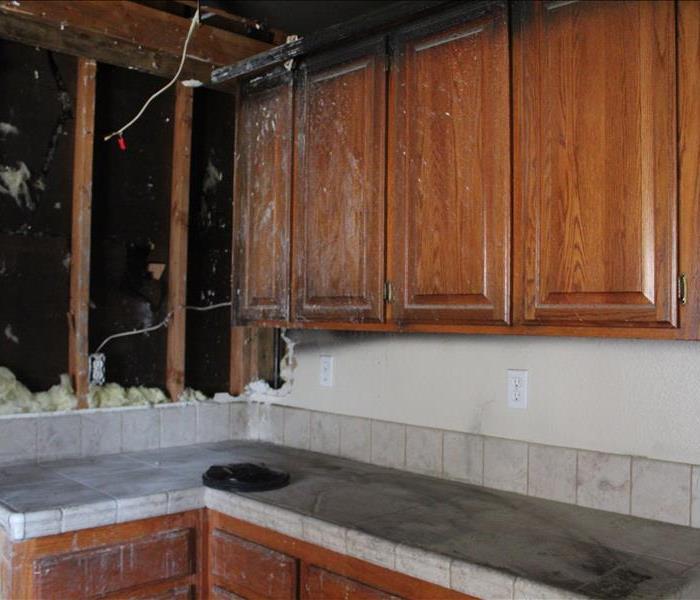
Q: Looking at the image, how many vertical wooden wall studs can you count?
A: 3